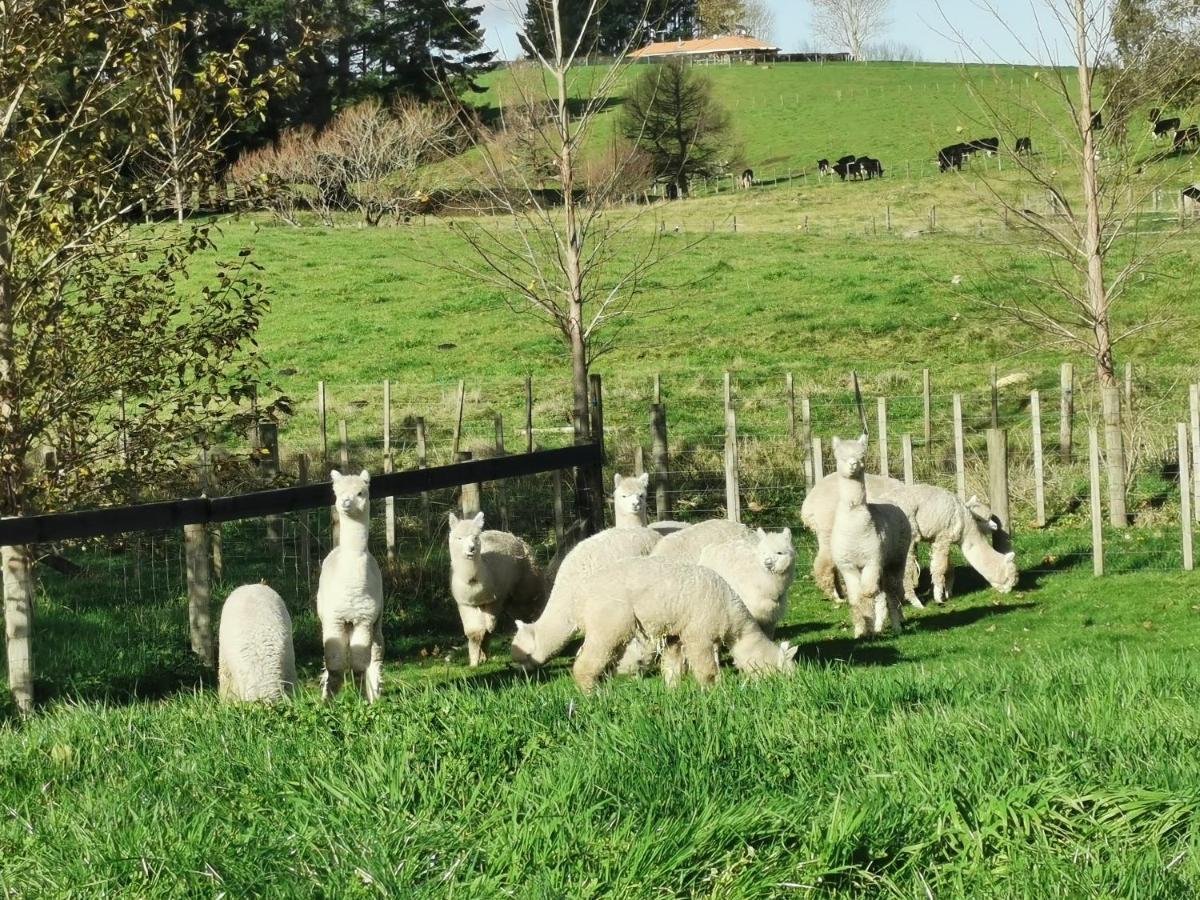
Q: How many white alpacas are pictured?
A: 11